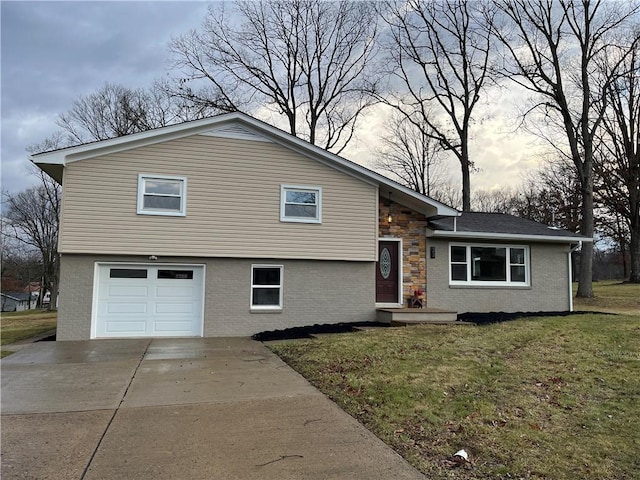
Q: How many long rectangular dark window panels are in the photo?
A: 2